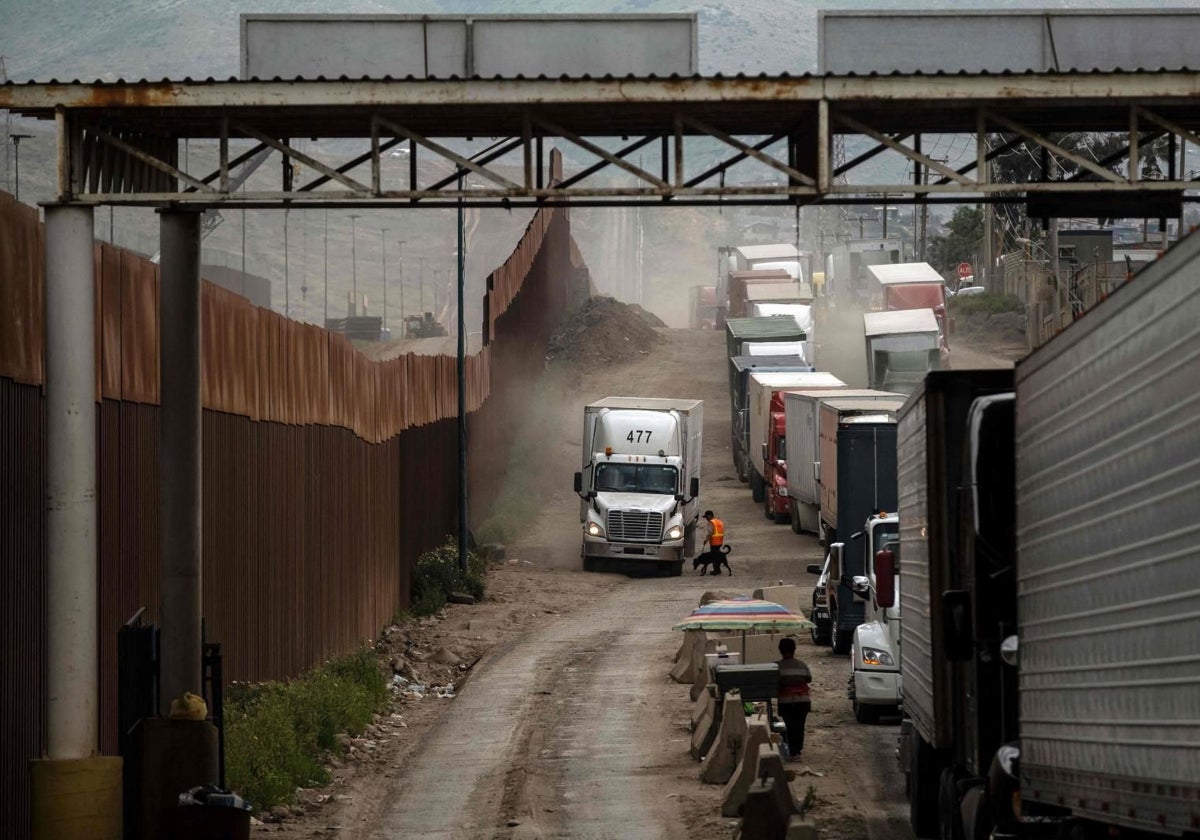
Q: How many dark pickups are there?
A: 1